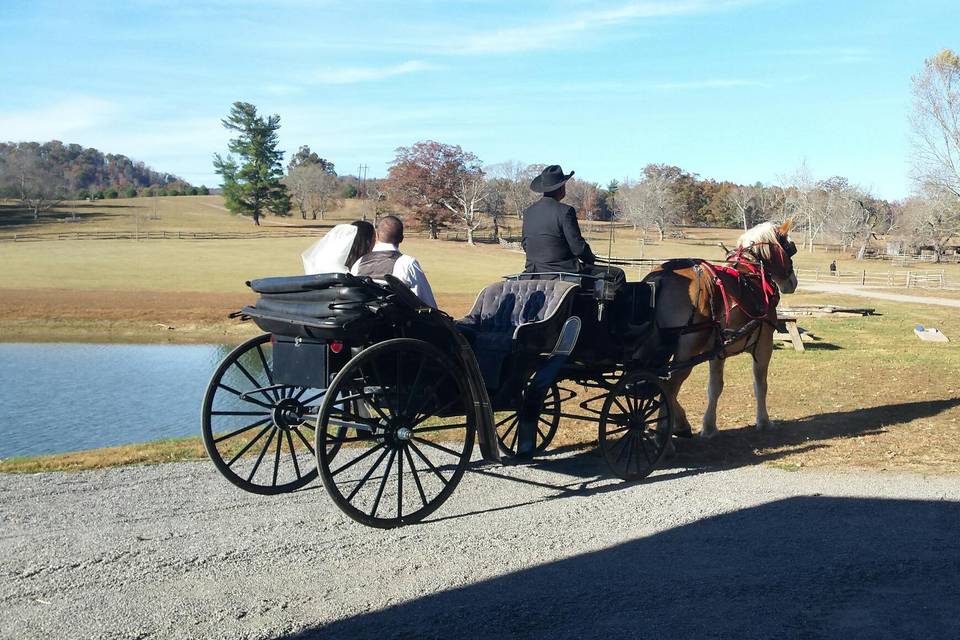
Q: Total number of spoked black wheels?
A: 4